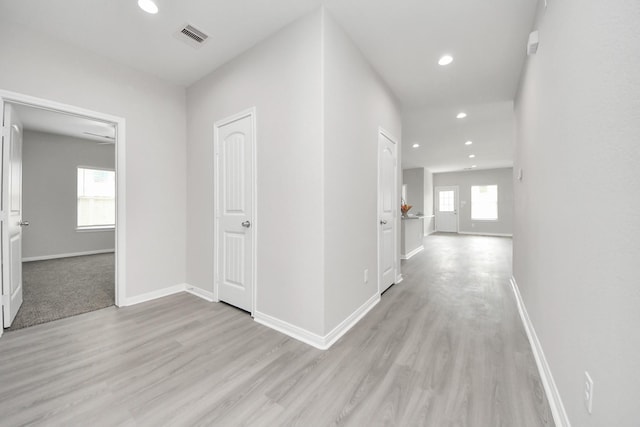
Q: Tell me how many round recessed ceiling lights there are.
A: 7